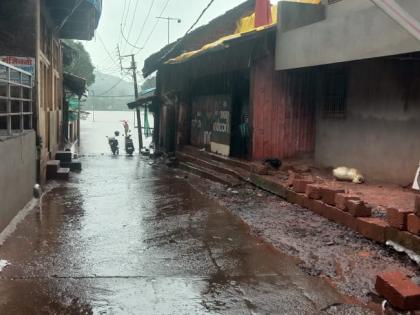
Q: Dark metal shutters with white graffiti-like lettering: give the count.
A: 1